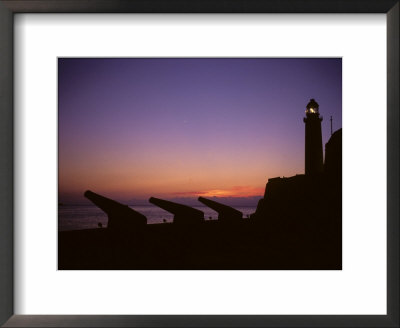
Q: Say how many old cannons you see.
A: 3